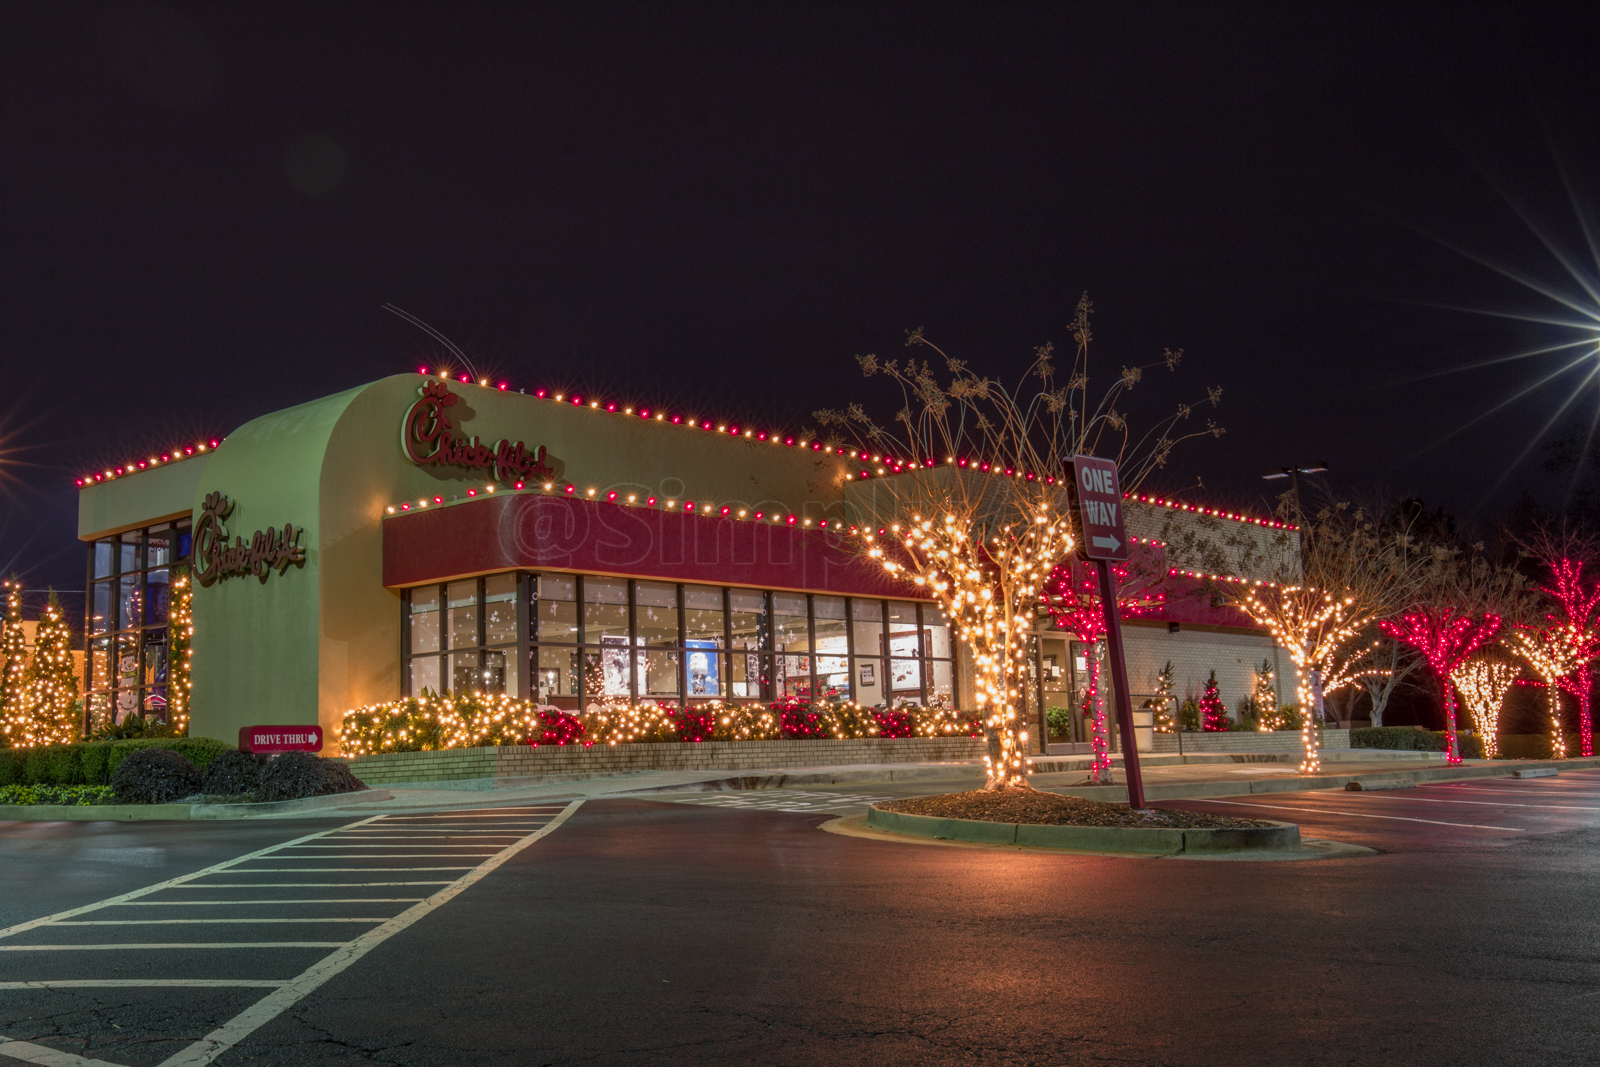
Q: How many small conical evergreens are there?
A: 3